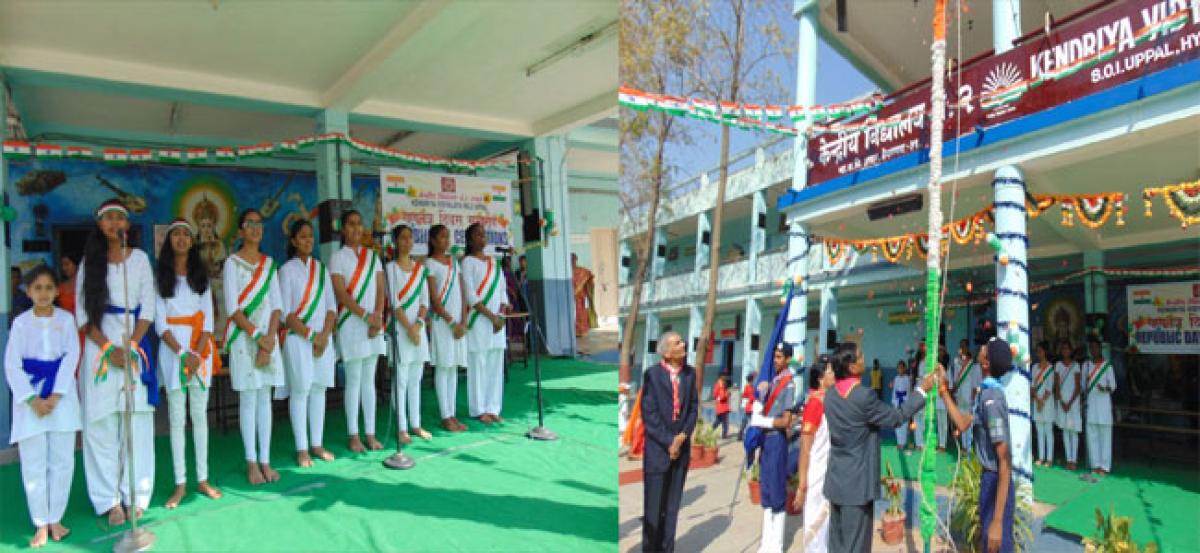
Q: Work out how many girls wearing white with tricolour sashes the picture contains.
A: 6